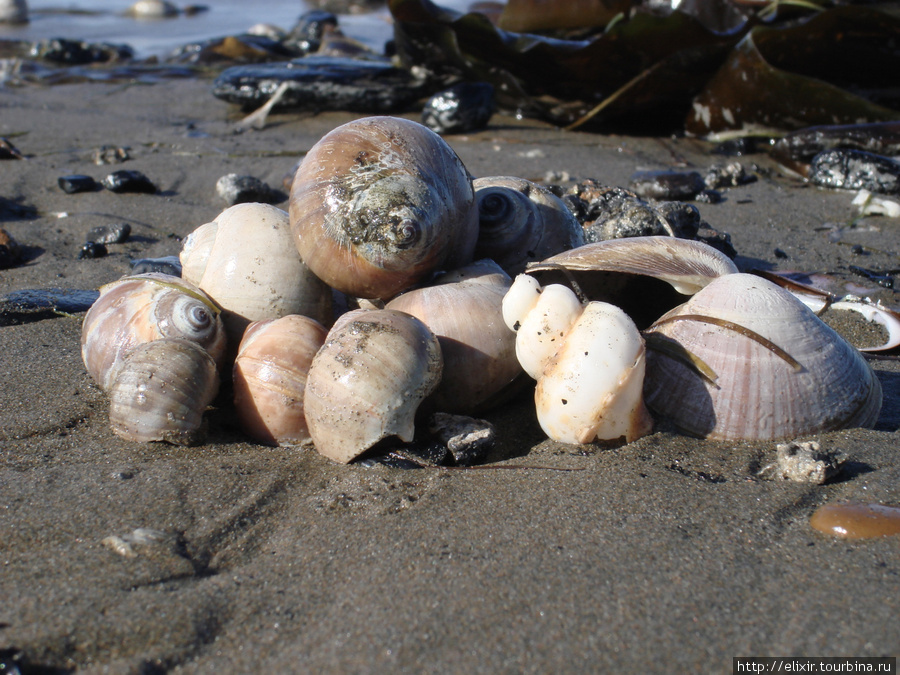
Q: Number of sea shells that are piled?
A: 11